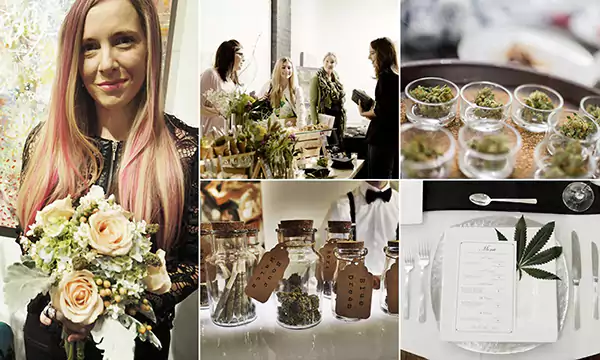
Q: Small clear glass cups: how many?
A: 8